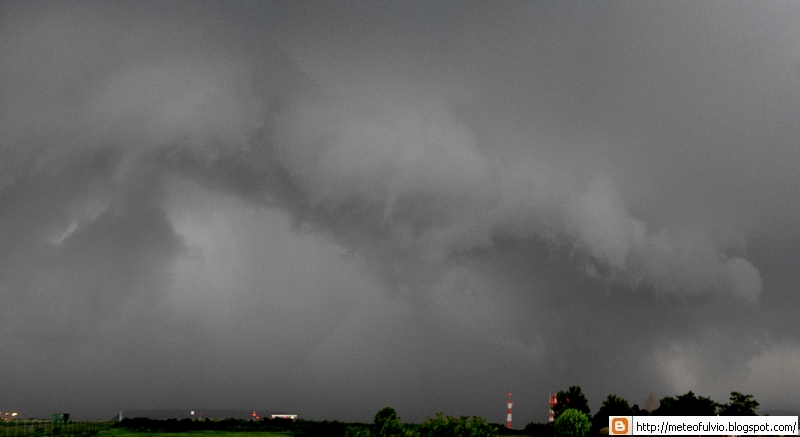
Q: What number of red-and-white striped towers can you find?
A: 2